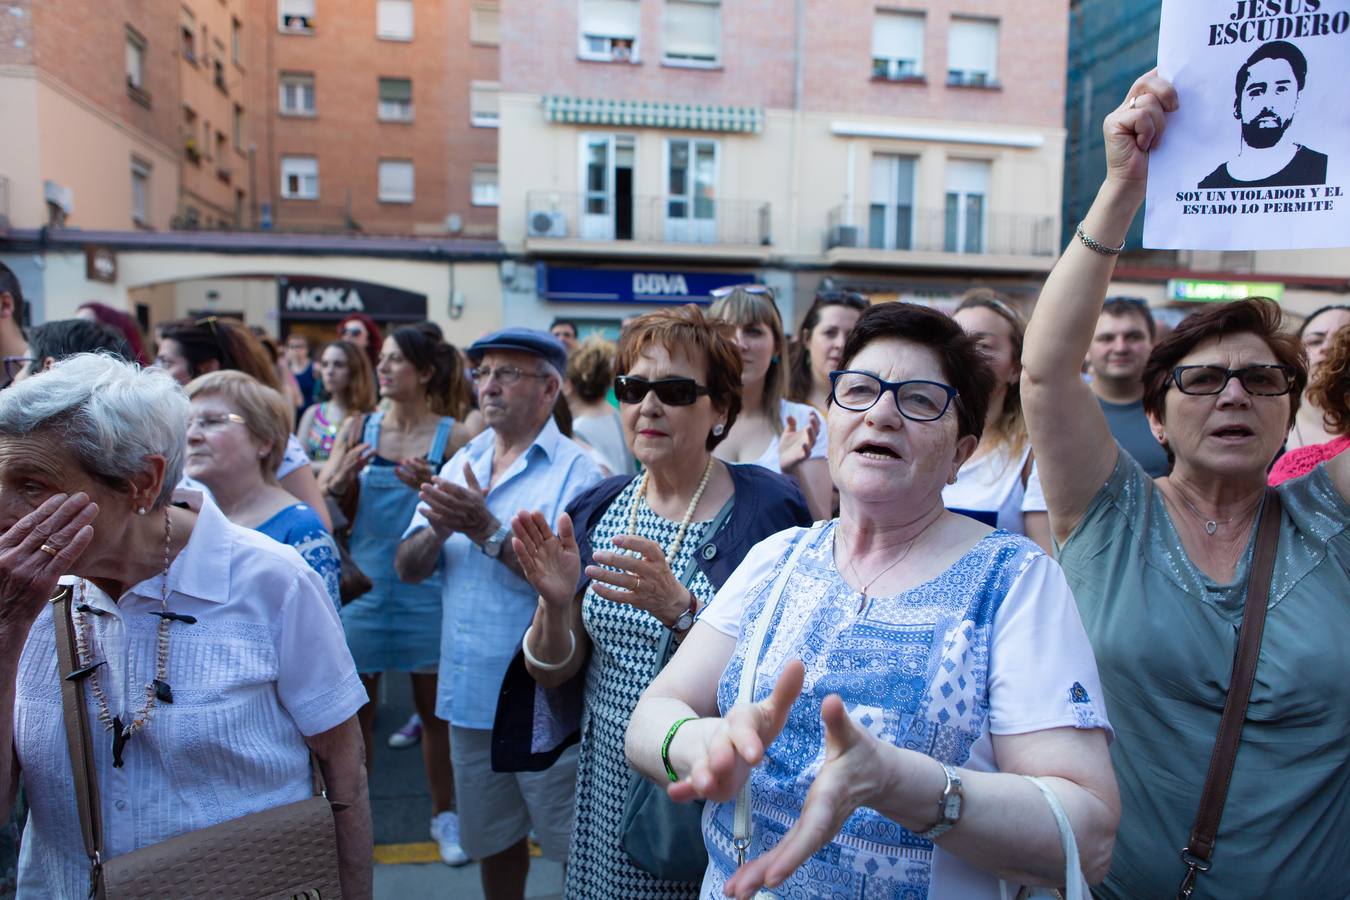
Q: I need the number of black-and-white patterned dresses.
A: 1